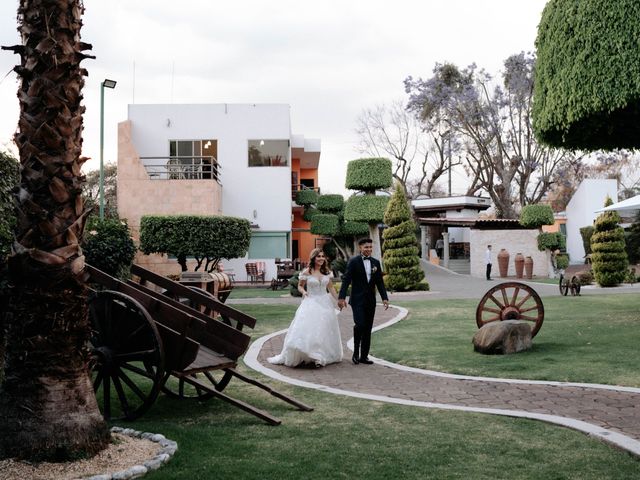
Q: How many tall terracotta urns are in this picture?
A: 3